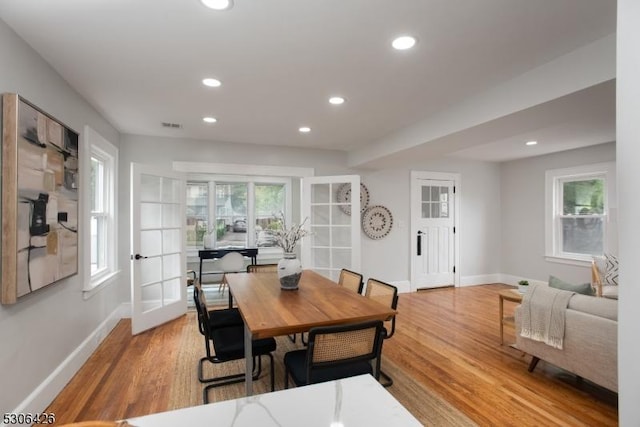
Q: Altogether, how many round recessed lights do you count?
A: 7